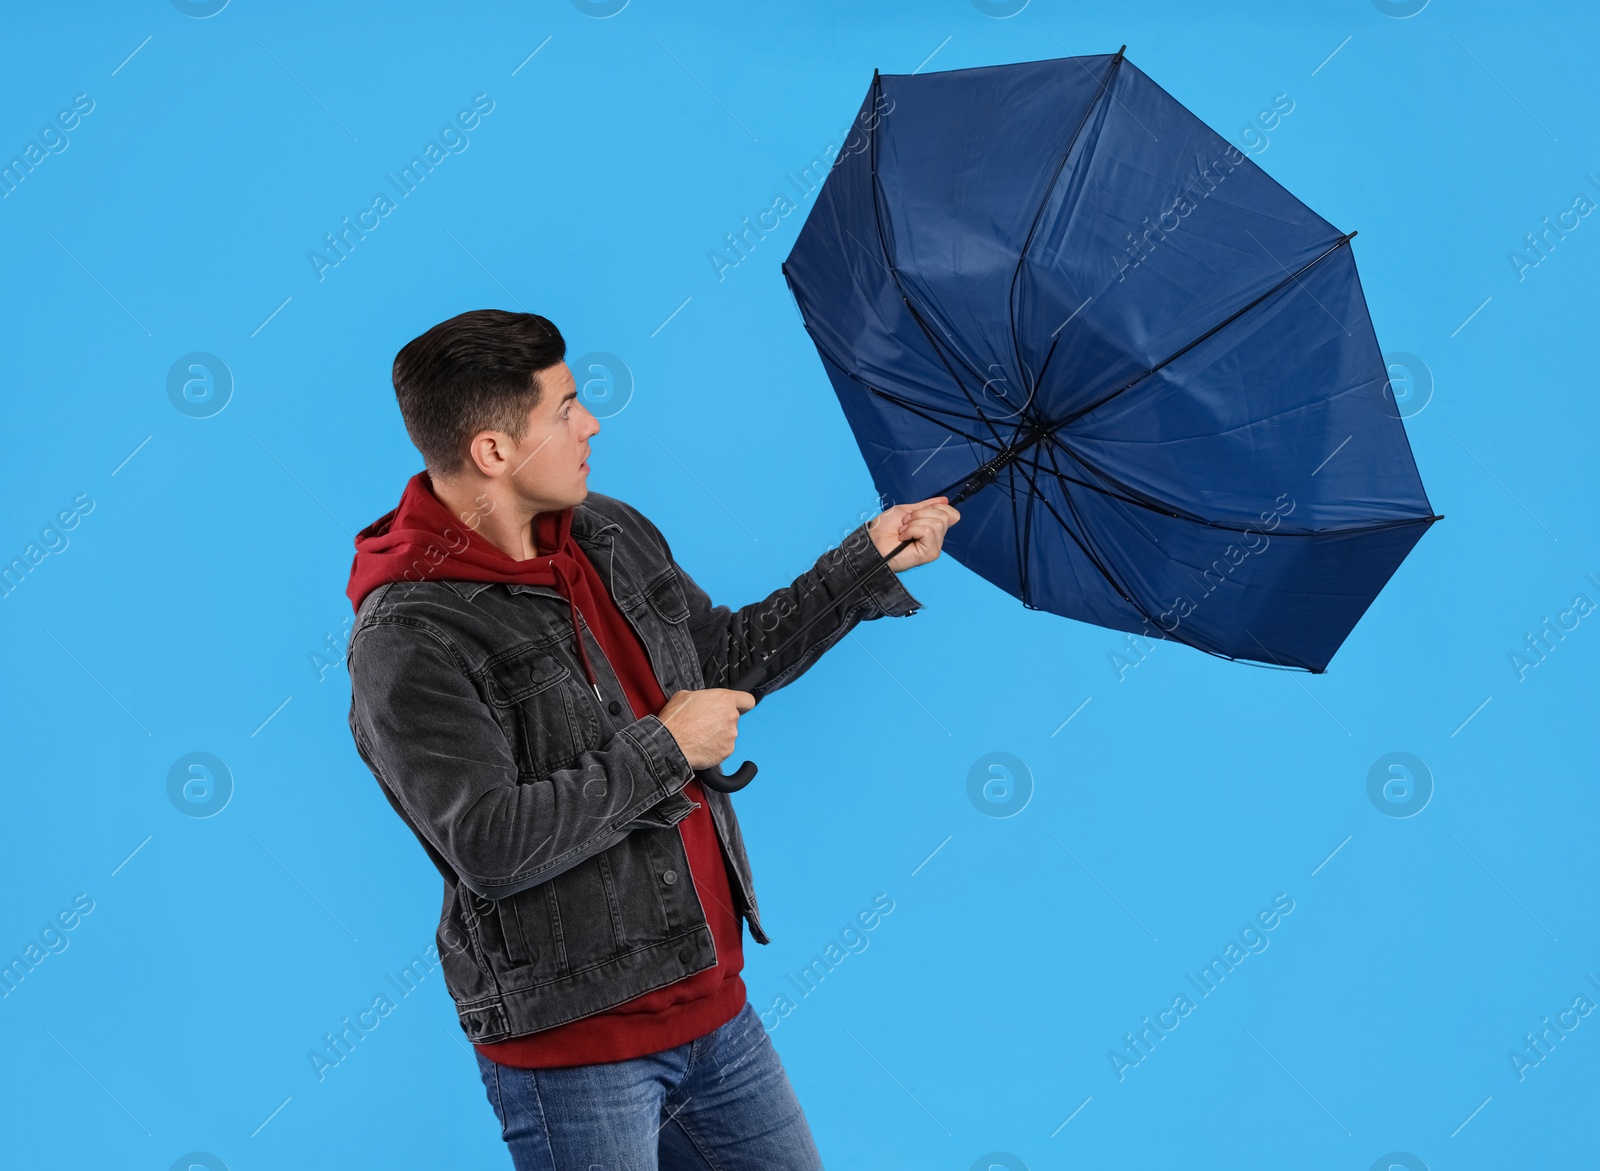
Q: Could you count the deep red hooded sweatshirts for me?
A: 1